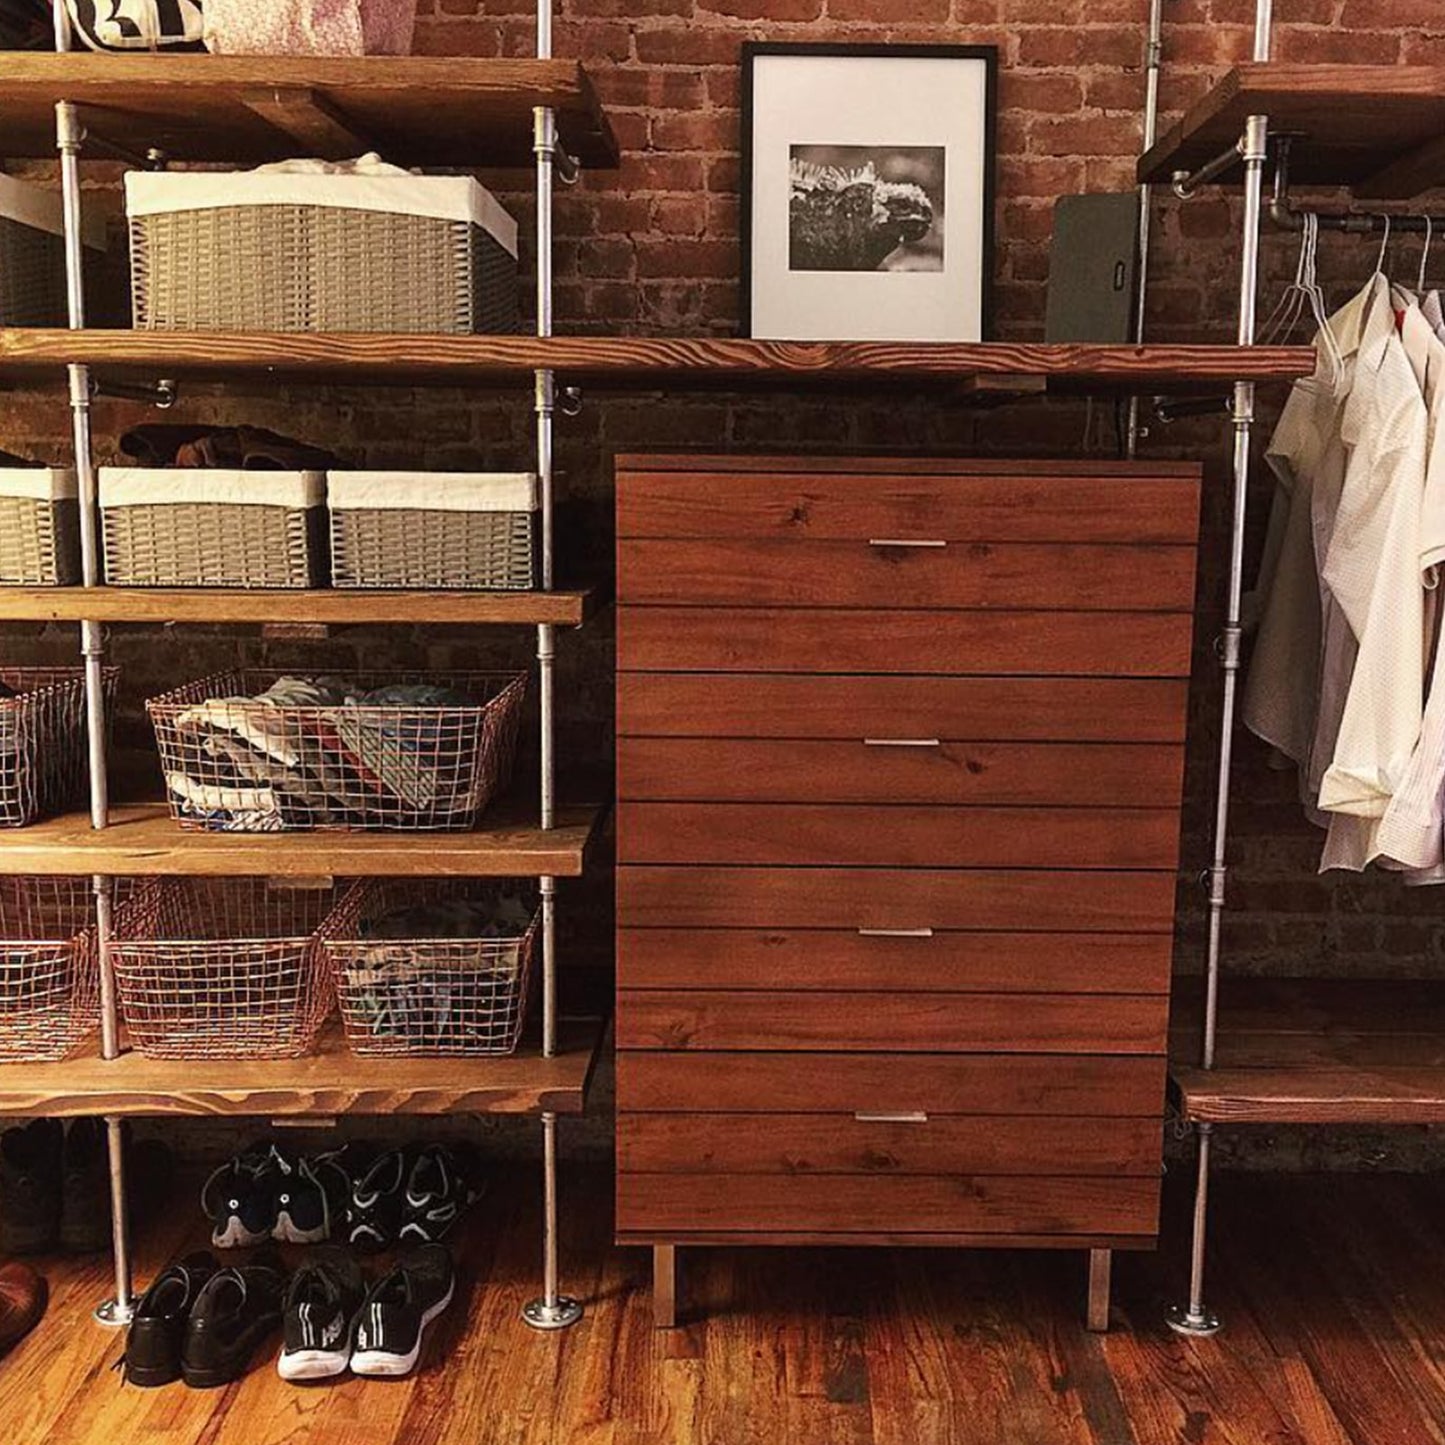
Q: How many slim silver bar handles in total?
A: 4